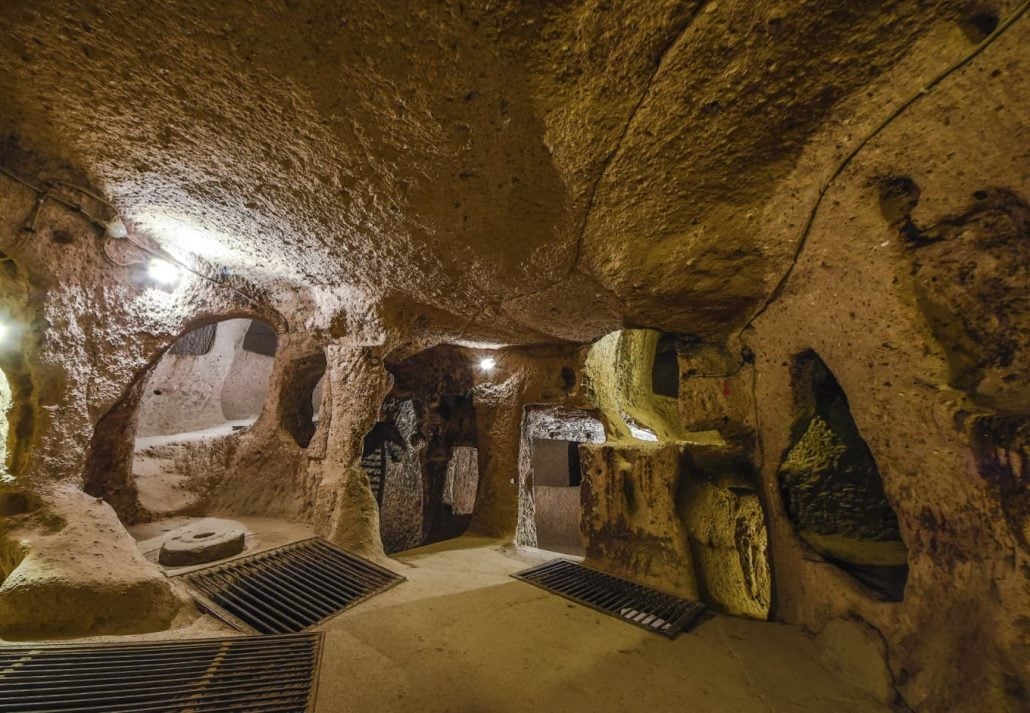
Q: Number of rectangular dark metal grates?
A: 3